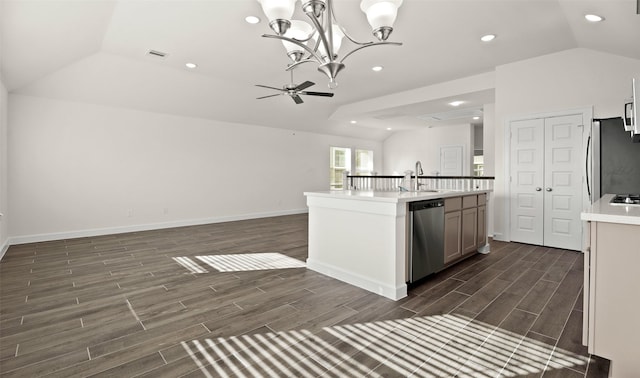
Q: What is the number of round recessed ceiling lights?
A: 9